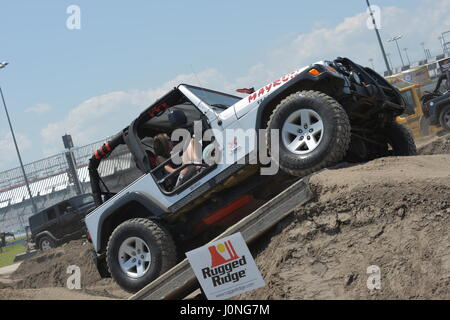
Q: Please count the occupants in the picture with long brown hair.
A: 1